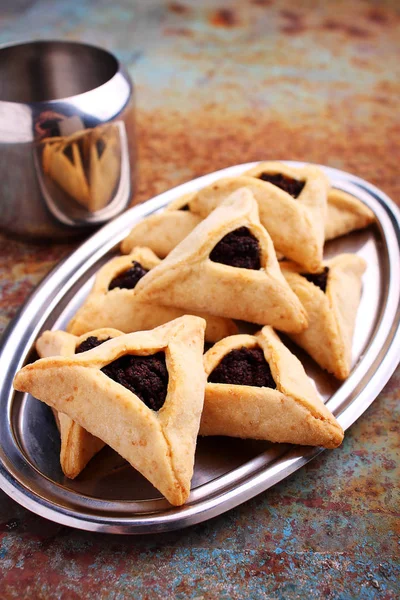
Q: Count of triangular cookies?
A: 9